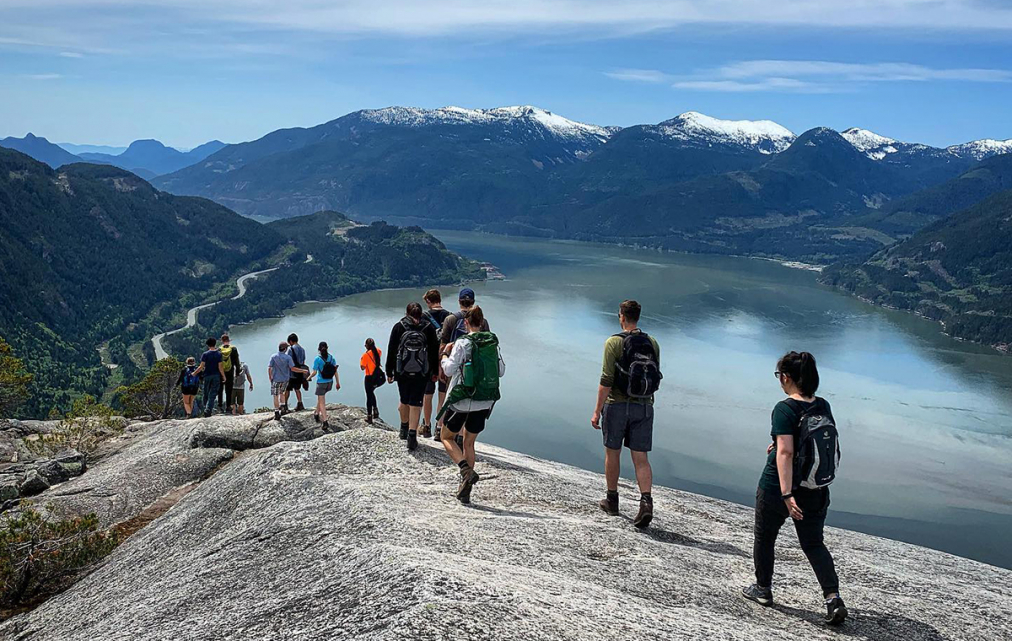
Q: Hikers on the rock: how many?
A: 14